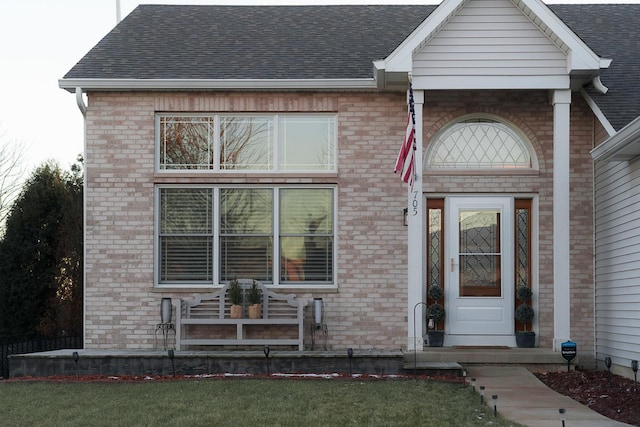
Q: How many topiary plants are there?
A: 2